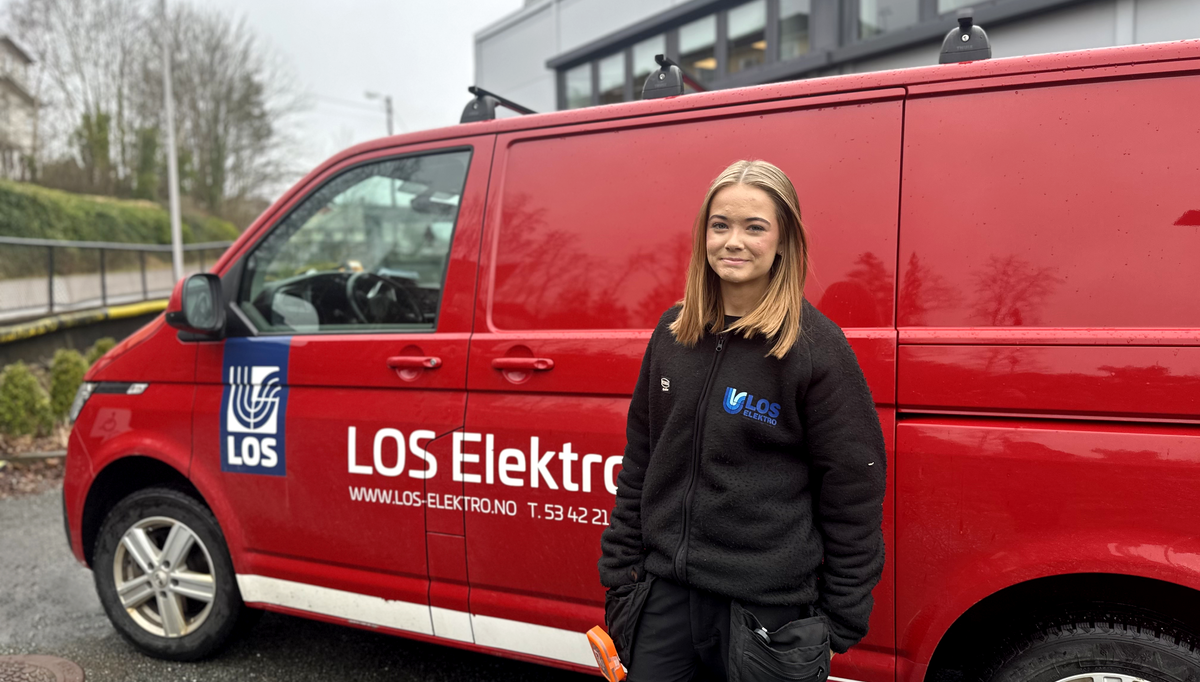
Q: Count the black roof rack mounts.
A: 3